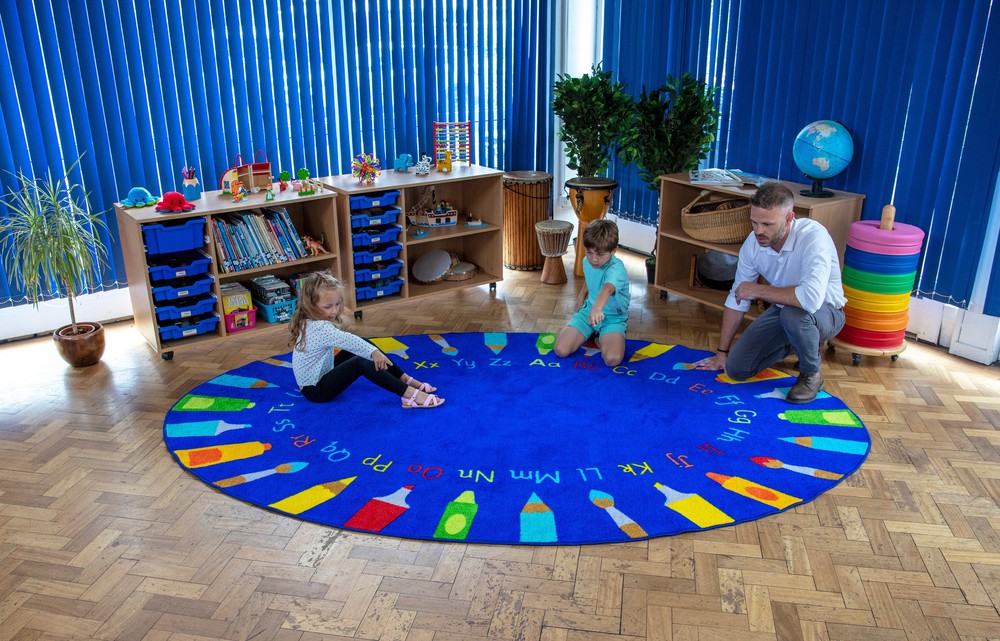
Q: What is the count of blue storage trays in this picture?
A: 11